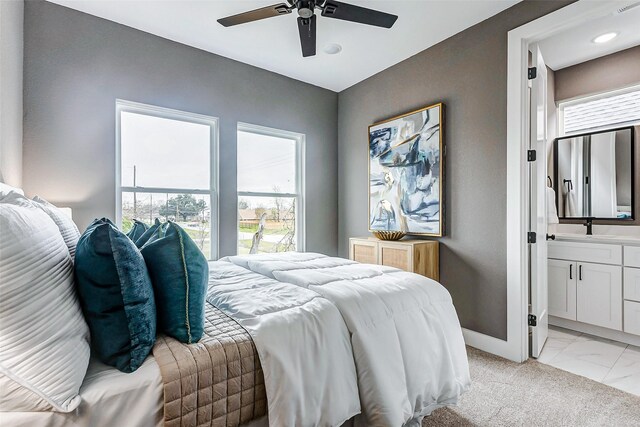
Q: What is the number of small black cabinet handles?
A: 2